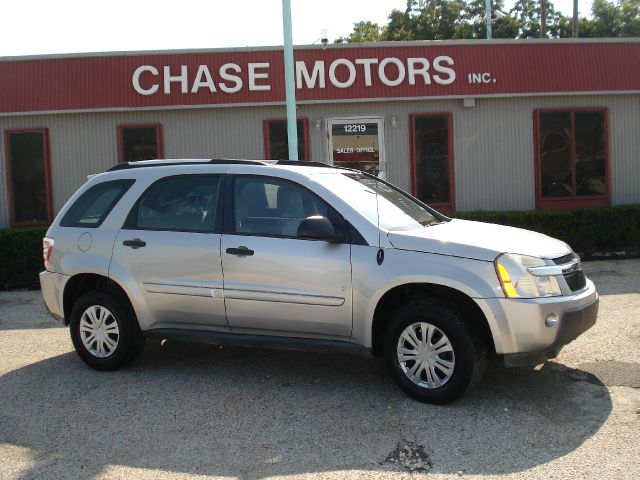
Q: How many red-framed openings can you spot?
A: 5